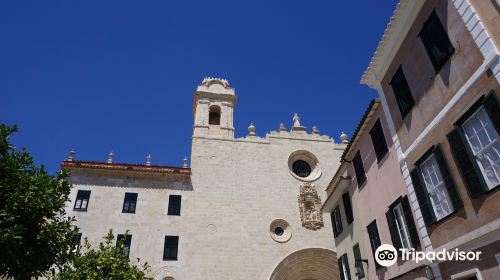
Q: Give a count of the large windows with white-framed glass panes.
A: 3